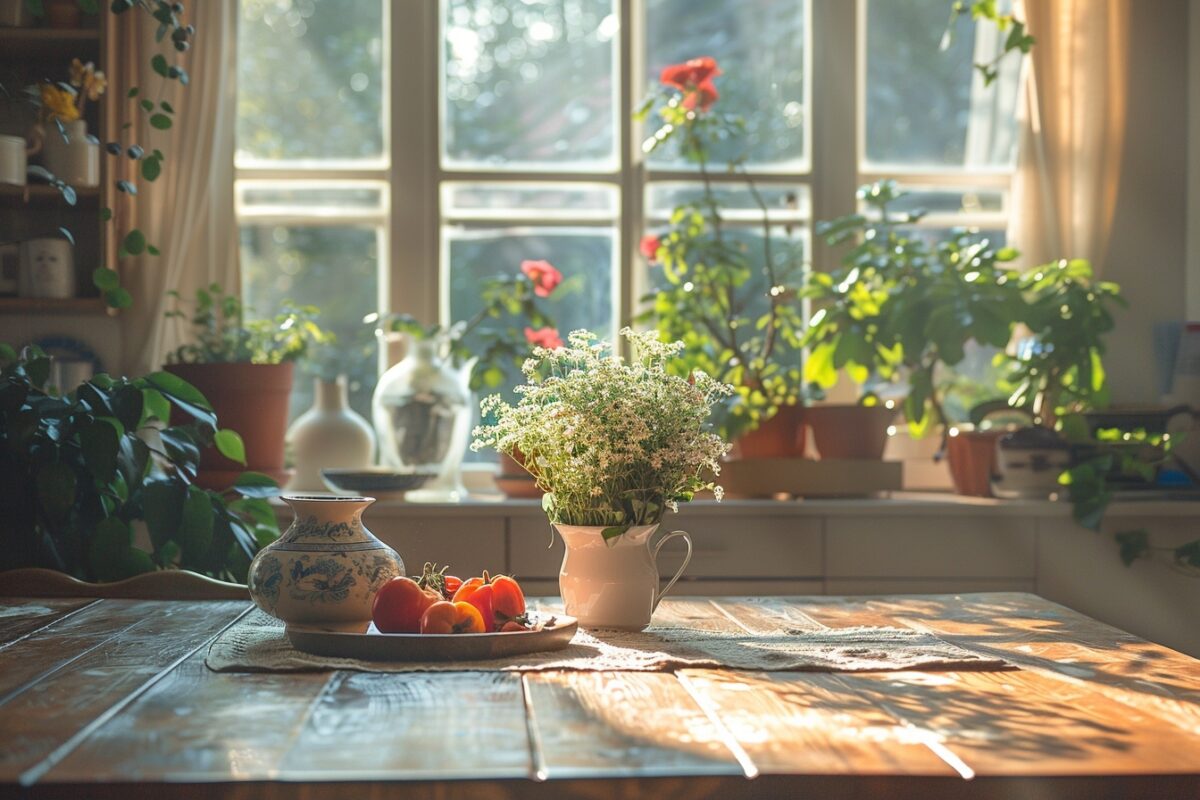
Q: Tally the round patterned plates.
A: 0